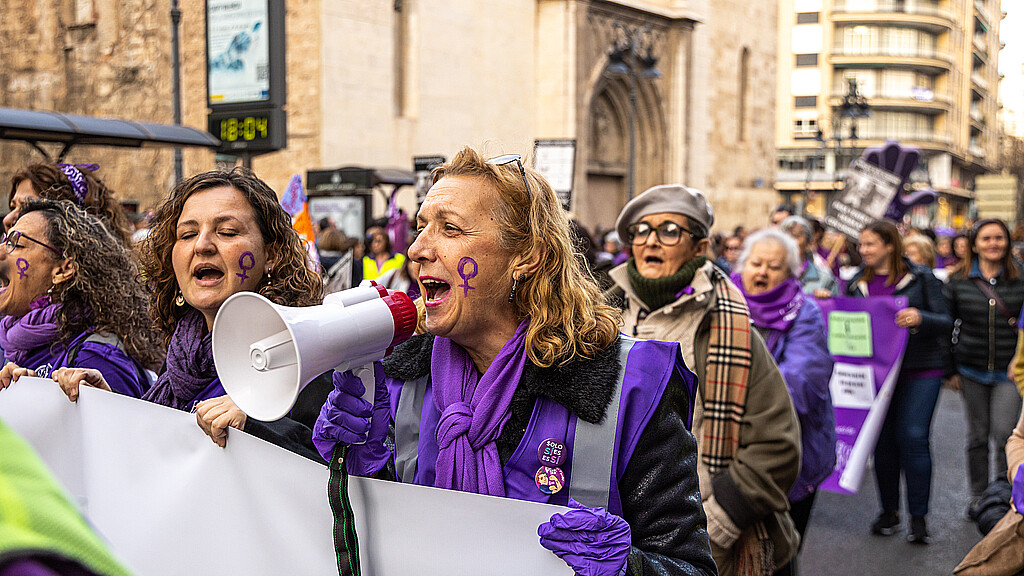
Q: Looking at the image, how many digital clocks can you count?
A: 1